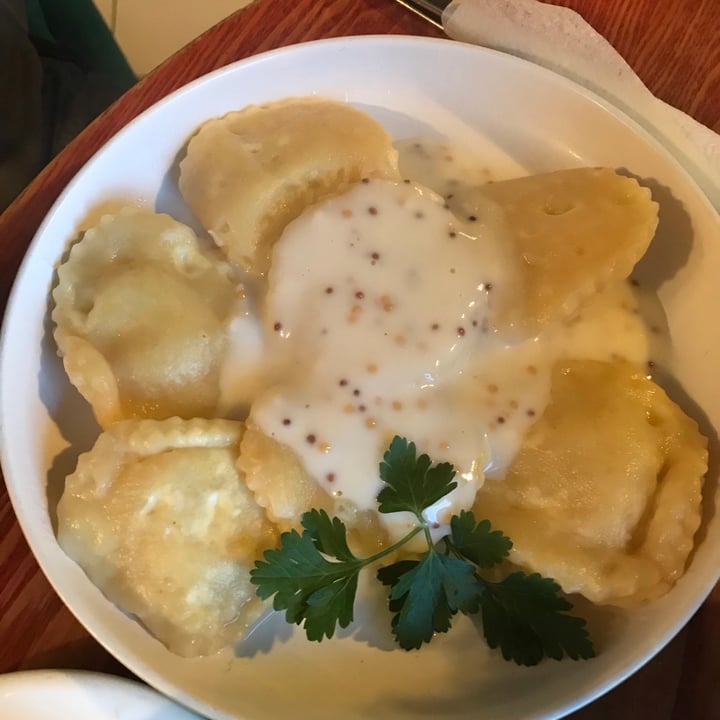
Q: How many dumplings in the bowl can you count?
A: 7